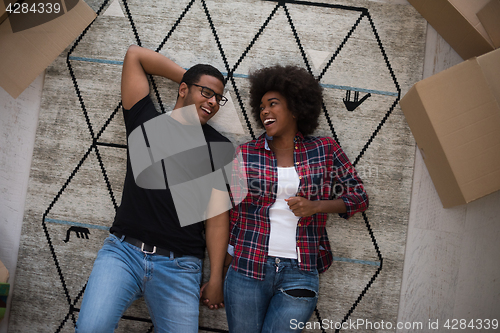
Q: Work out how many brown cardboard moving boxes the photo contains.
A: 3